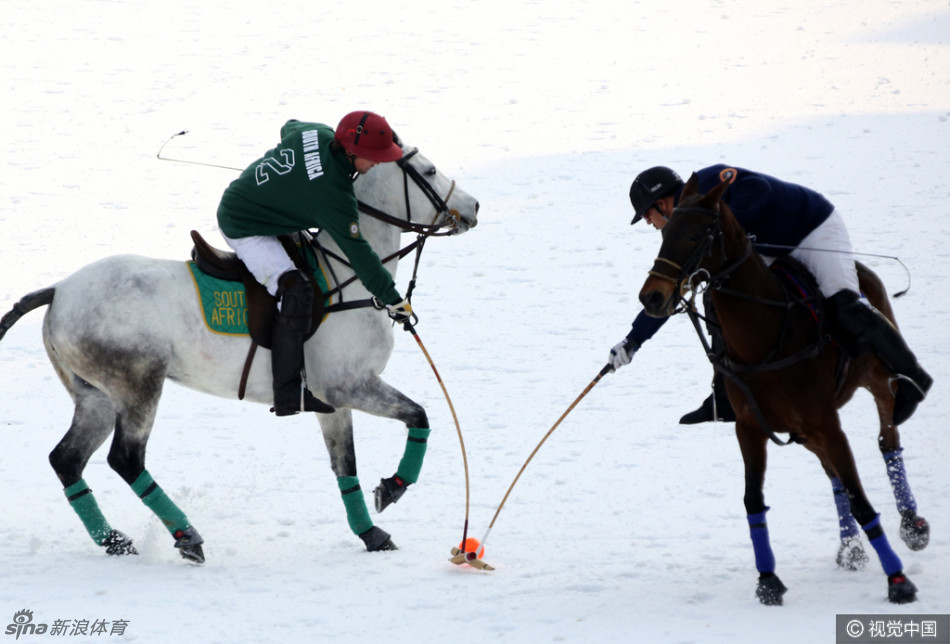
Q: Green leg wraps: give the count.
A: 4